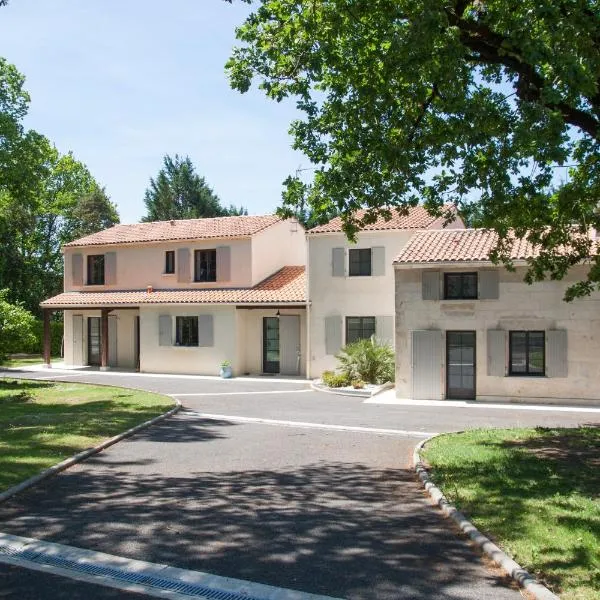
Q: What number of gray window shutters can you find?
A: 14